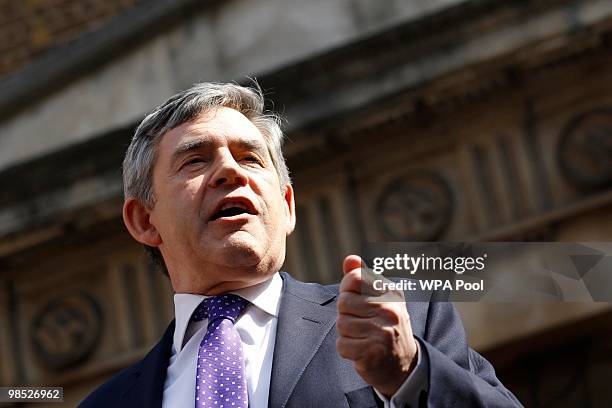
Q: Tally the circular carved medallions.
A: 3